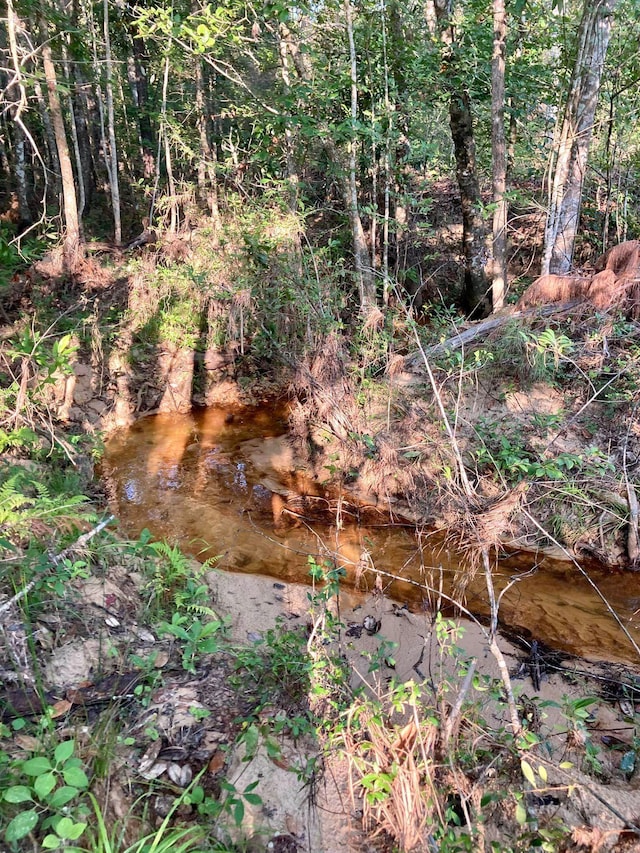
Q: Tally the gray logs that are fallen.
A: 1